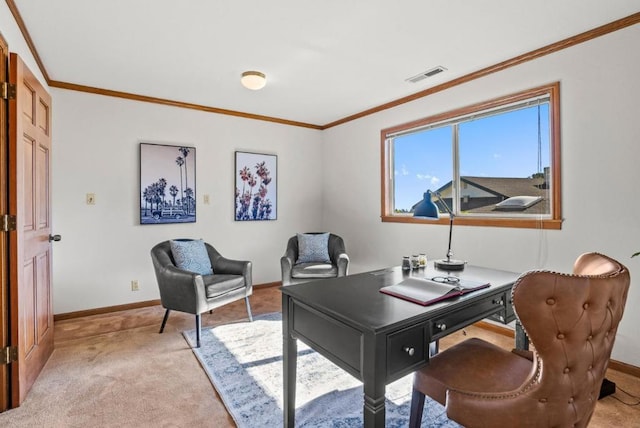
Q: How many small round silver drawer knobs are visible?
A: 3